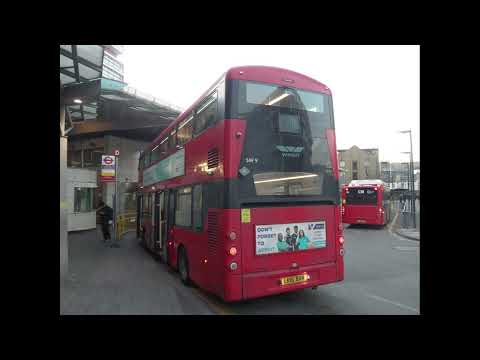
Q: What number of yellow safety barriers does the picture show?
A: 1